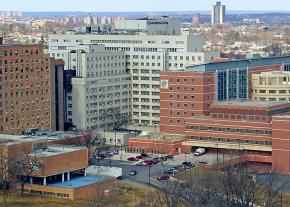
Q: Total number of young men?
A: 0